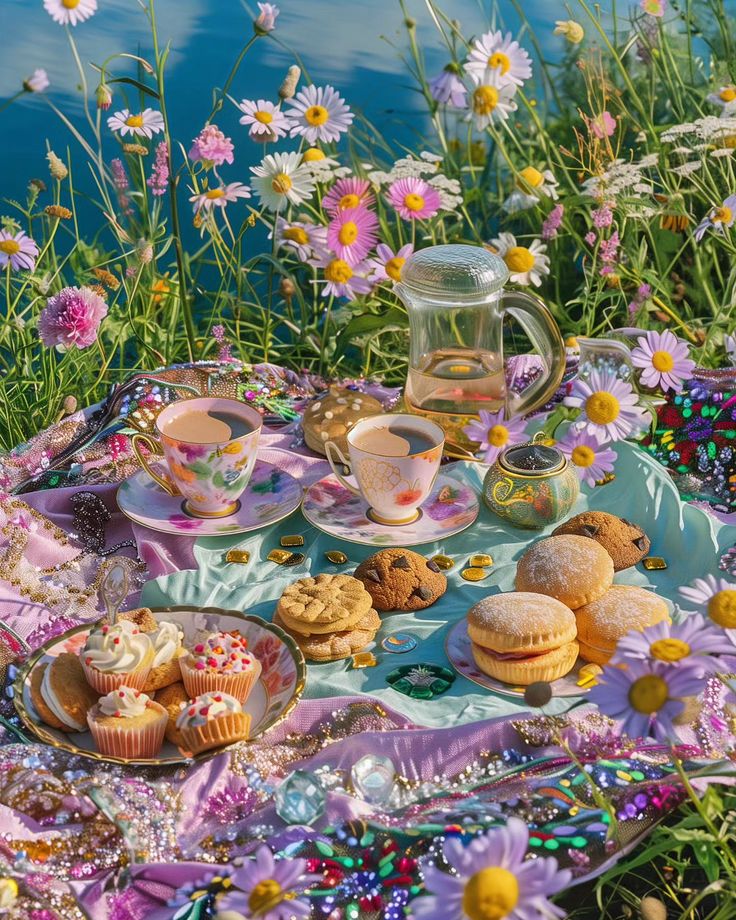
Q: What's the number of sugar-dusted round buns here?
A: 3